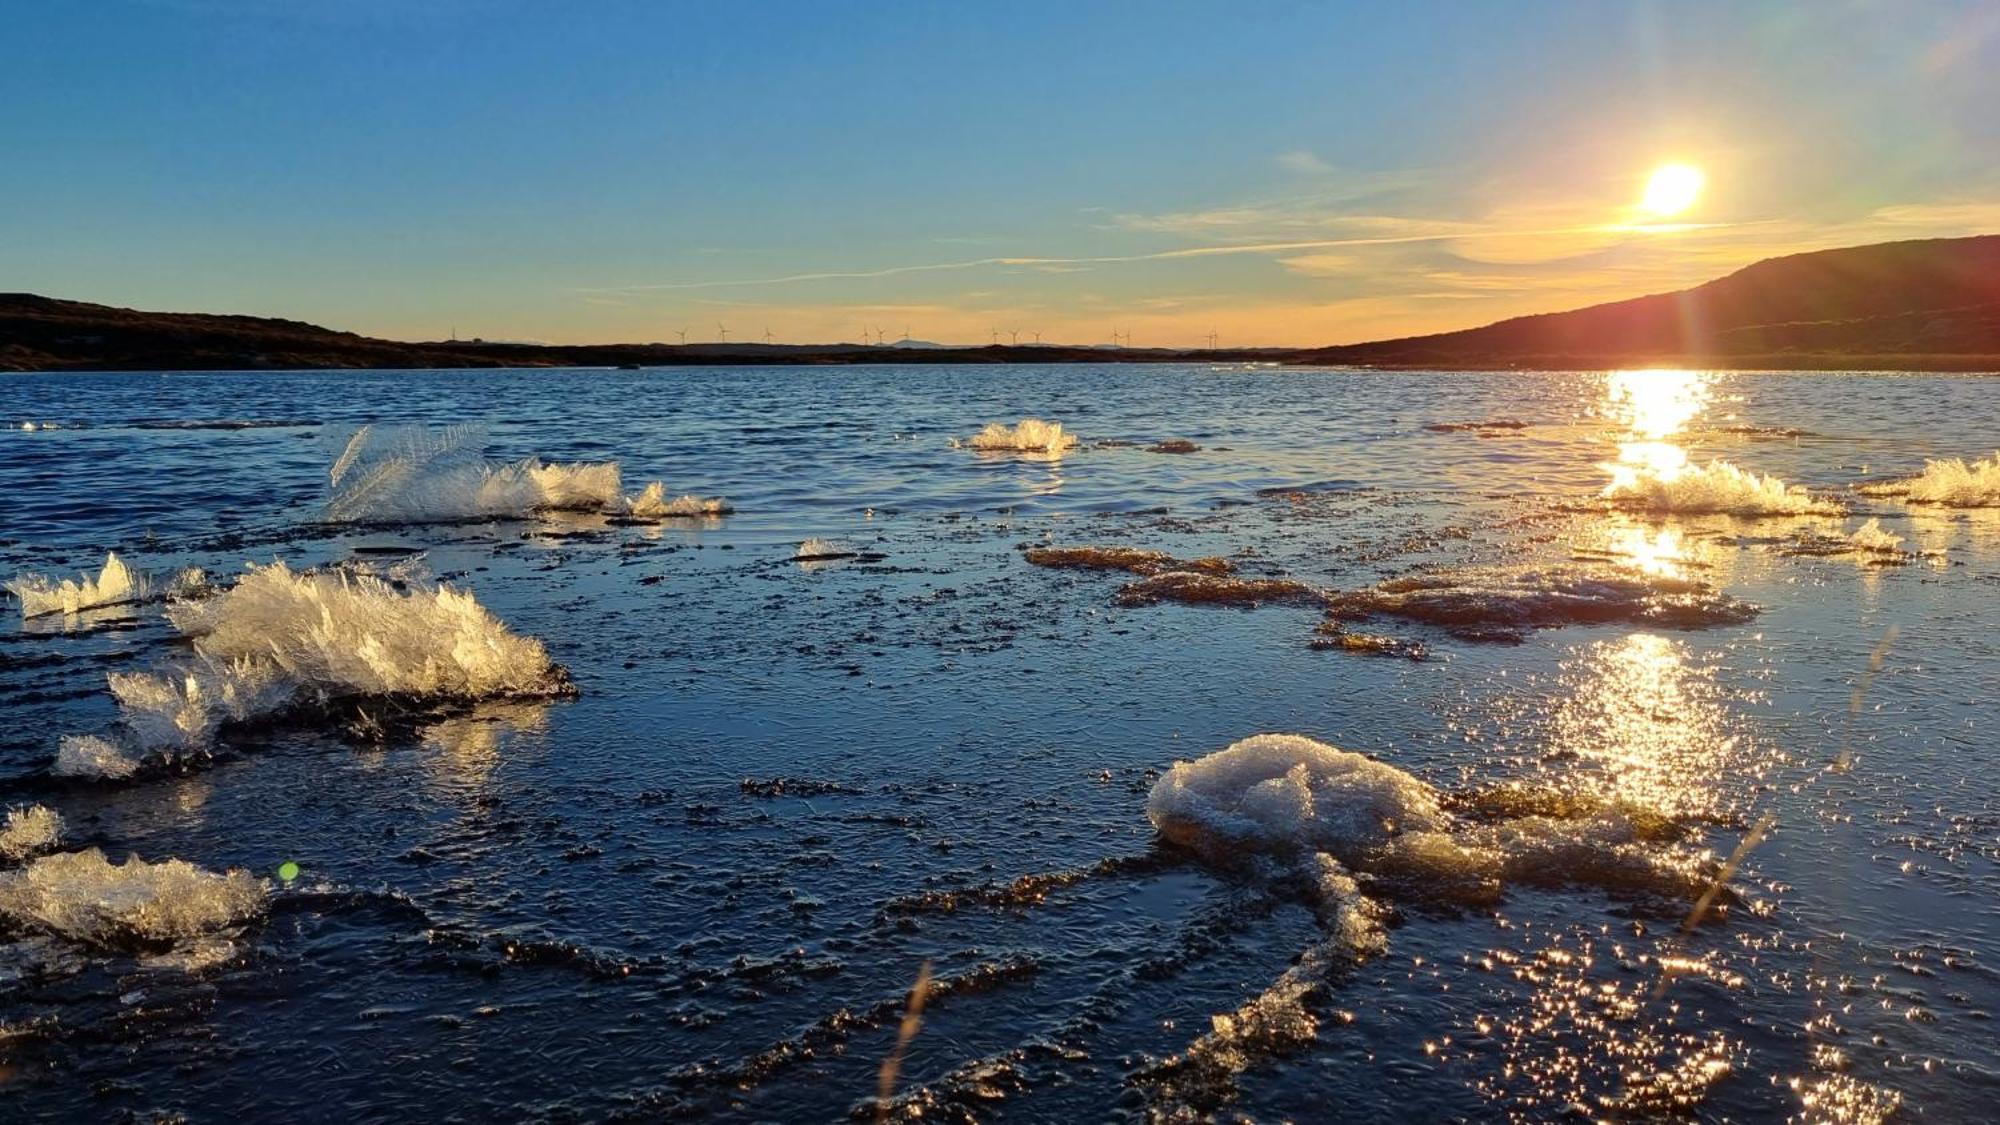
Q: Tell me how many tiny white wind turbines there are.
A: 13